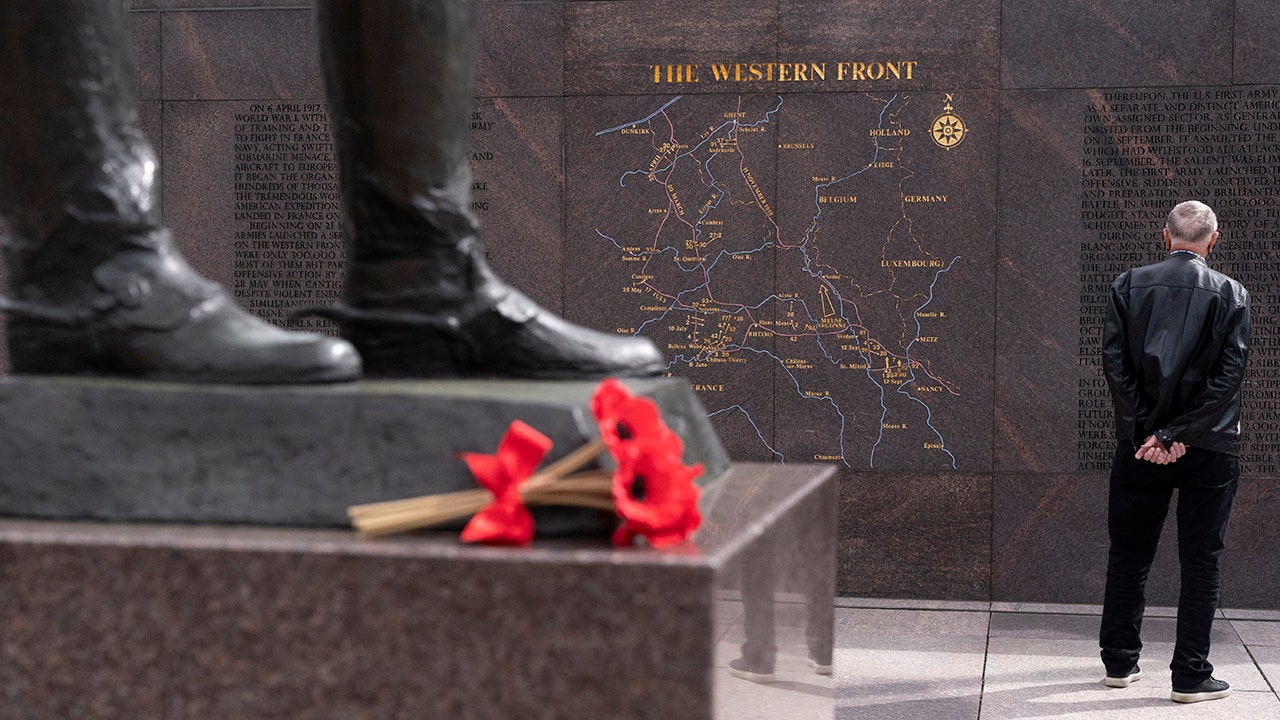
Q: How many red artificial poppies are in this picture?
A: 2